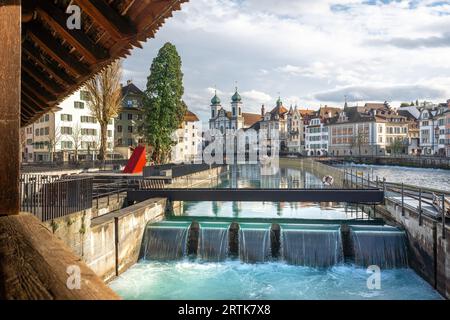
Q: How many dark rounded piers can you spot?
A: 4